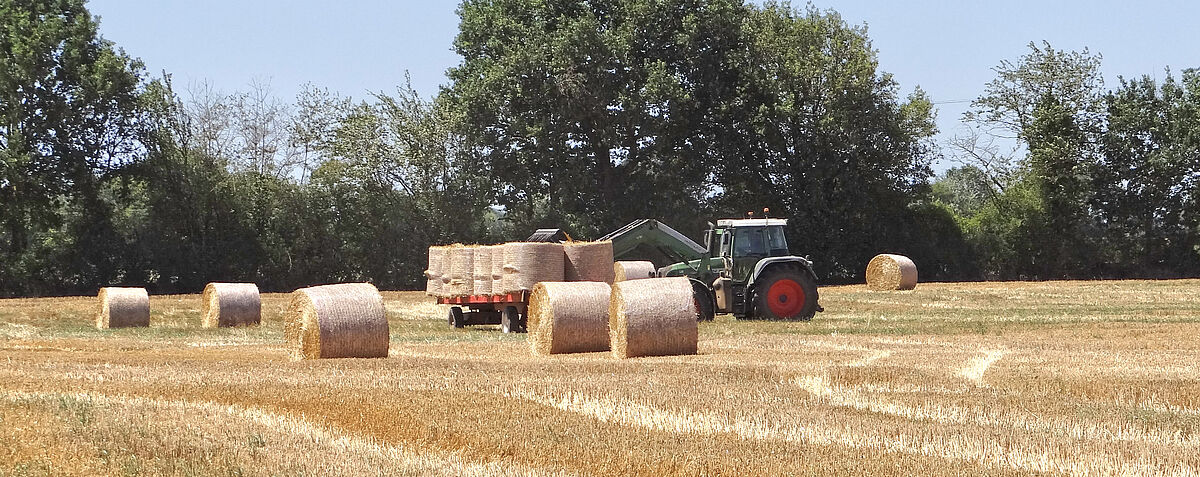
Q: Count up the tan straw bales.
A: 14